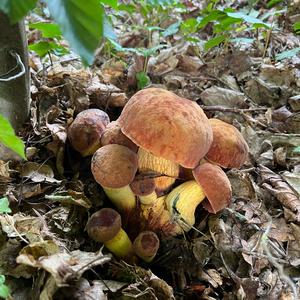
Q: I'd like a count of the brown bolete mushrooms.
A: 9